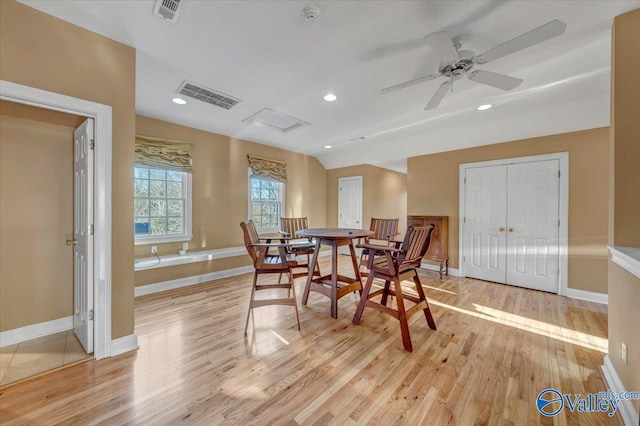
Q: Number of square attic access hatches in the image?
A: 1